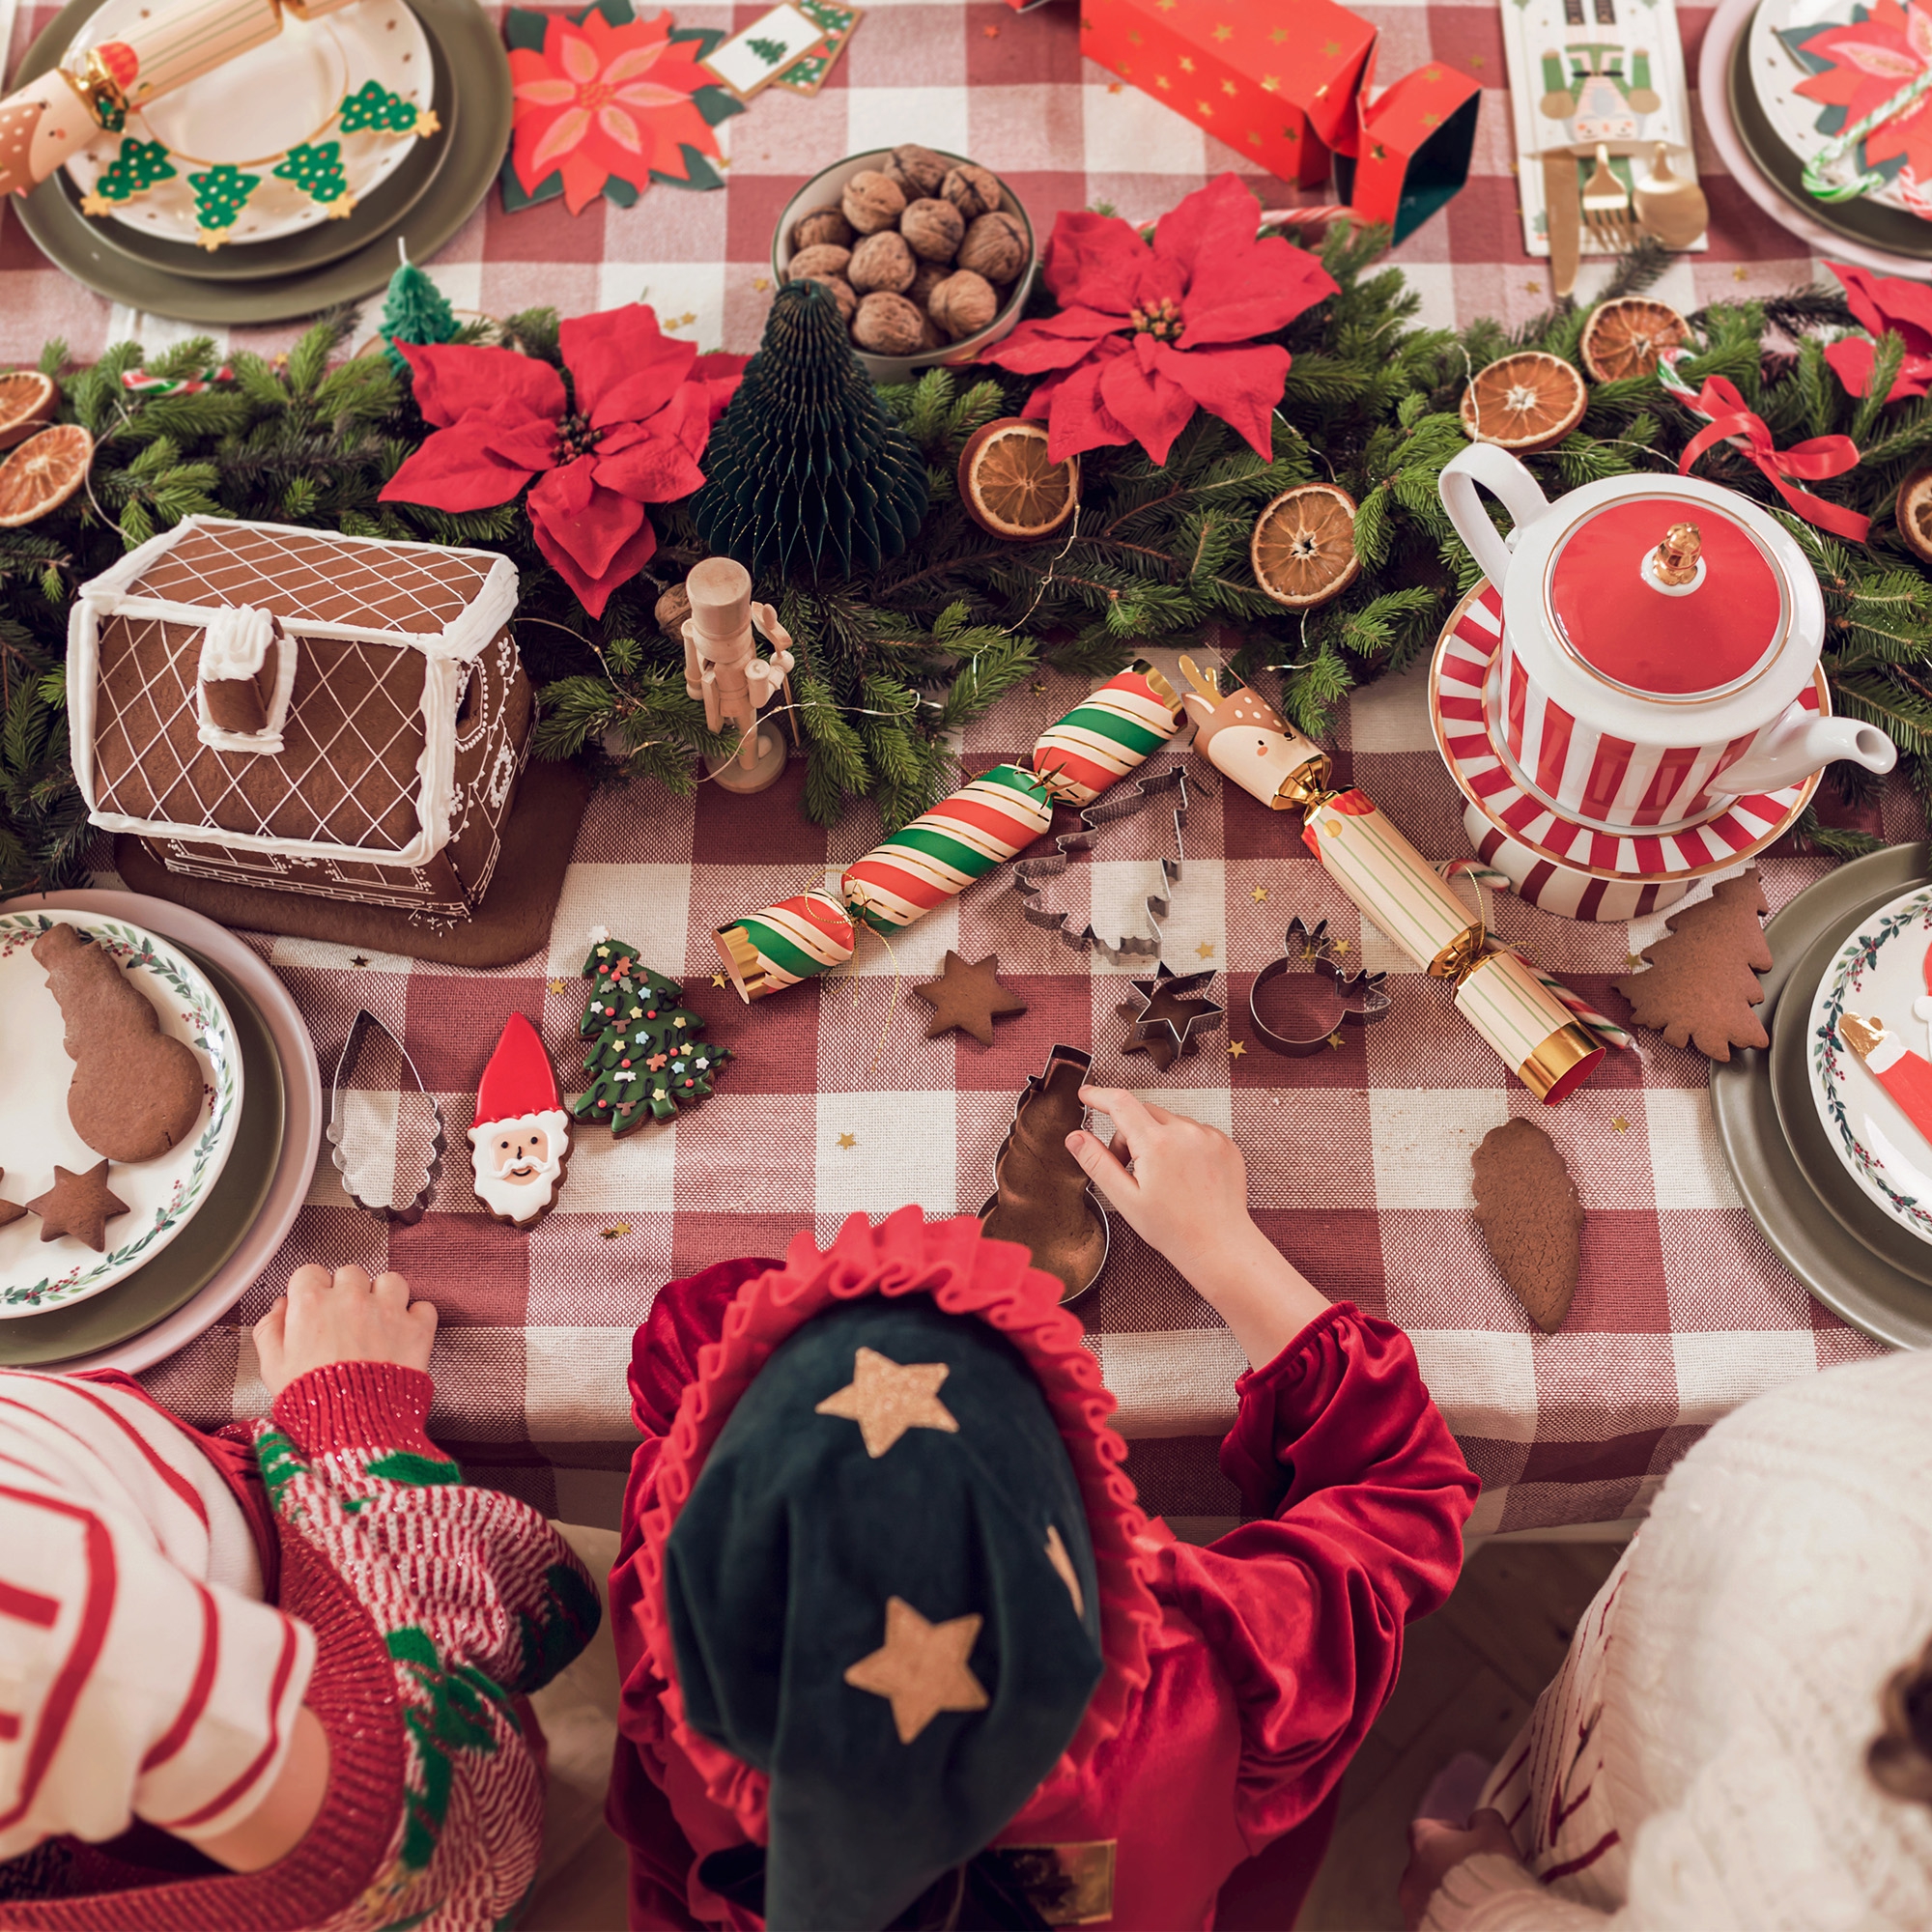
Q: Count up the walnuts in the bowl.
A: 12